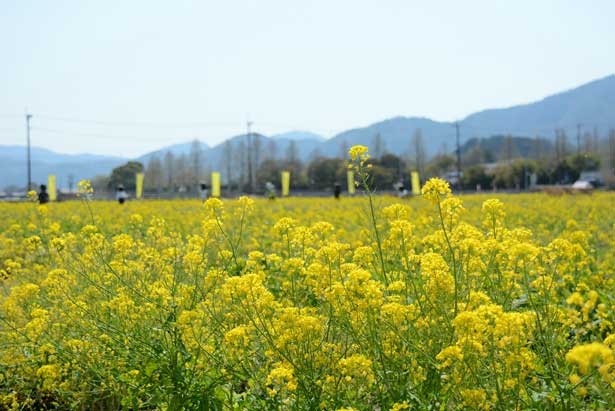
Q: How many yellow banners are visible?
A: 6